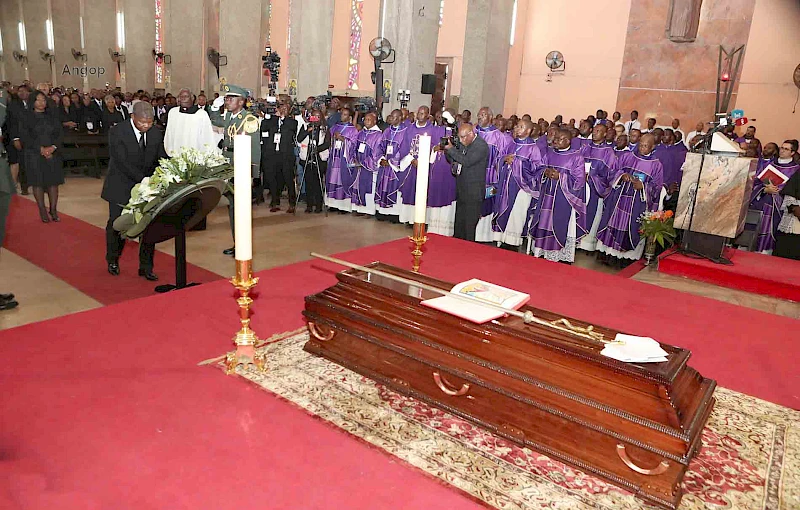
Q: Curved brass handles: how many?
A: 3